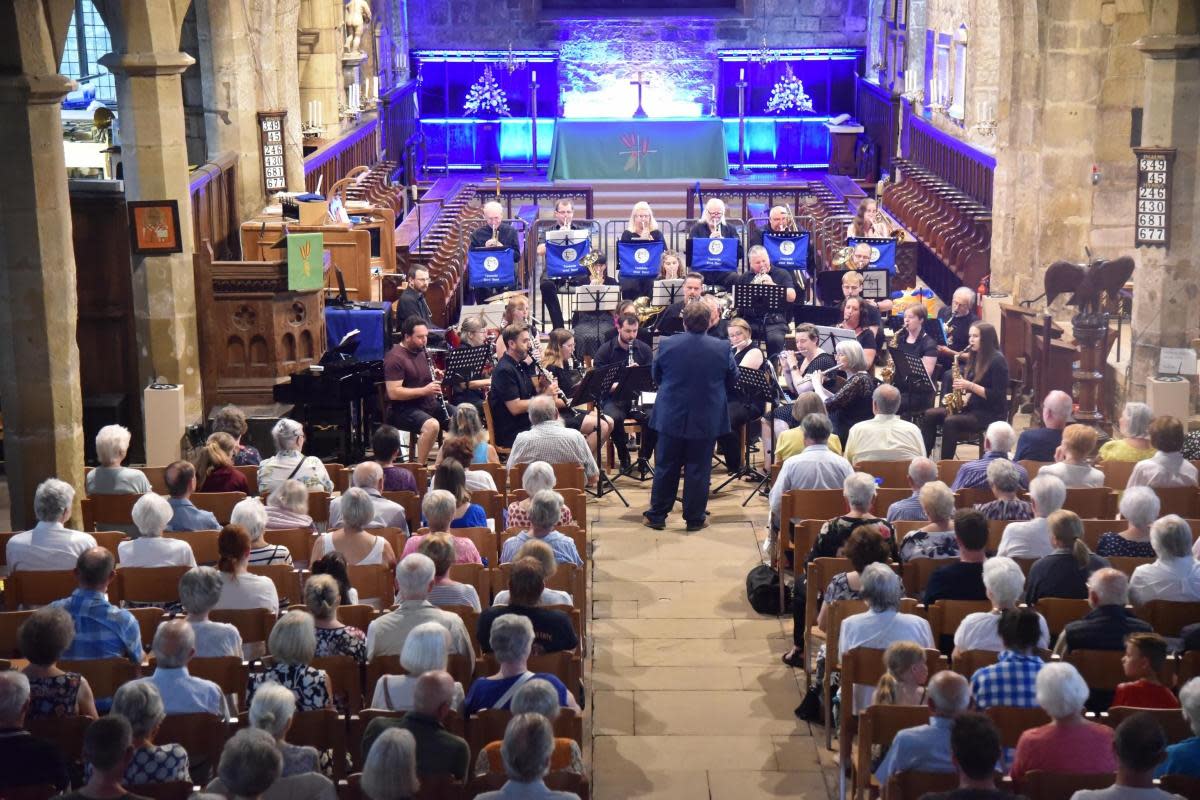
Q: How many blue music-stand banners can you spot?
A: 6